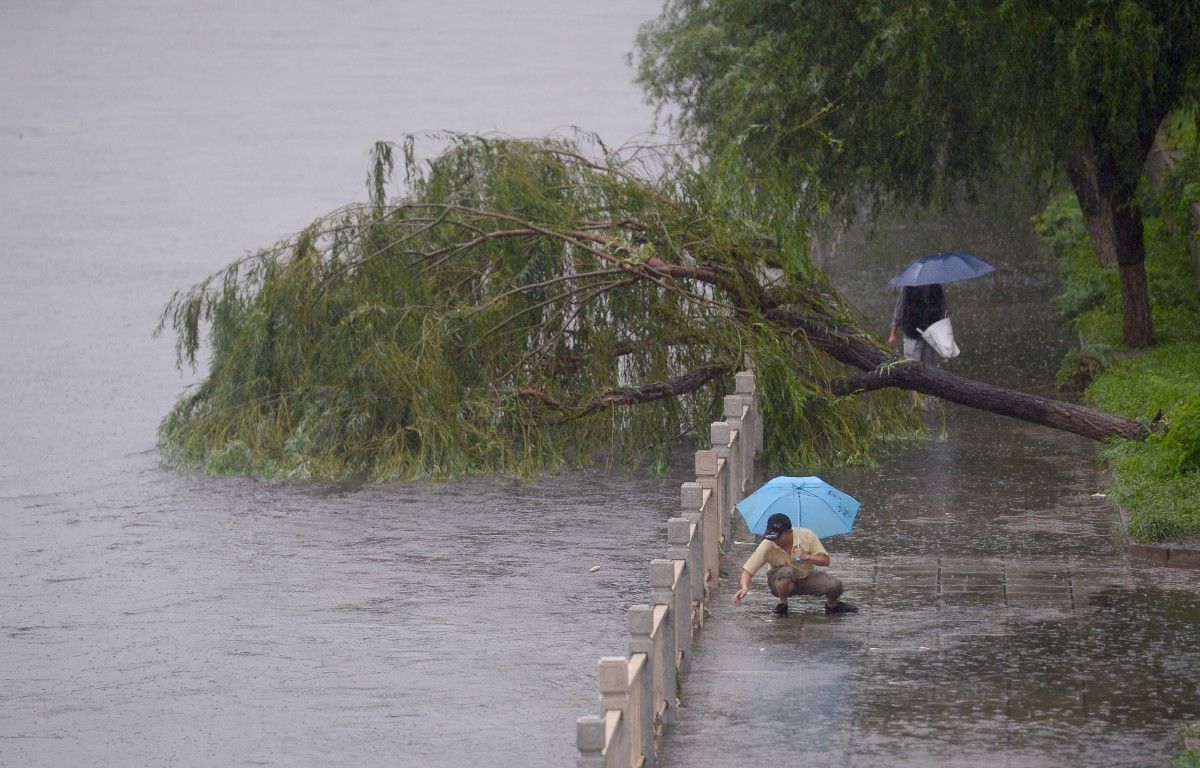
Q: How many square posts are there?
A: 11